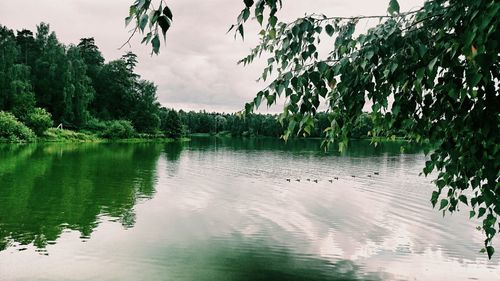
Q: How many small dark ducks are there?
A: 9